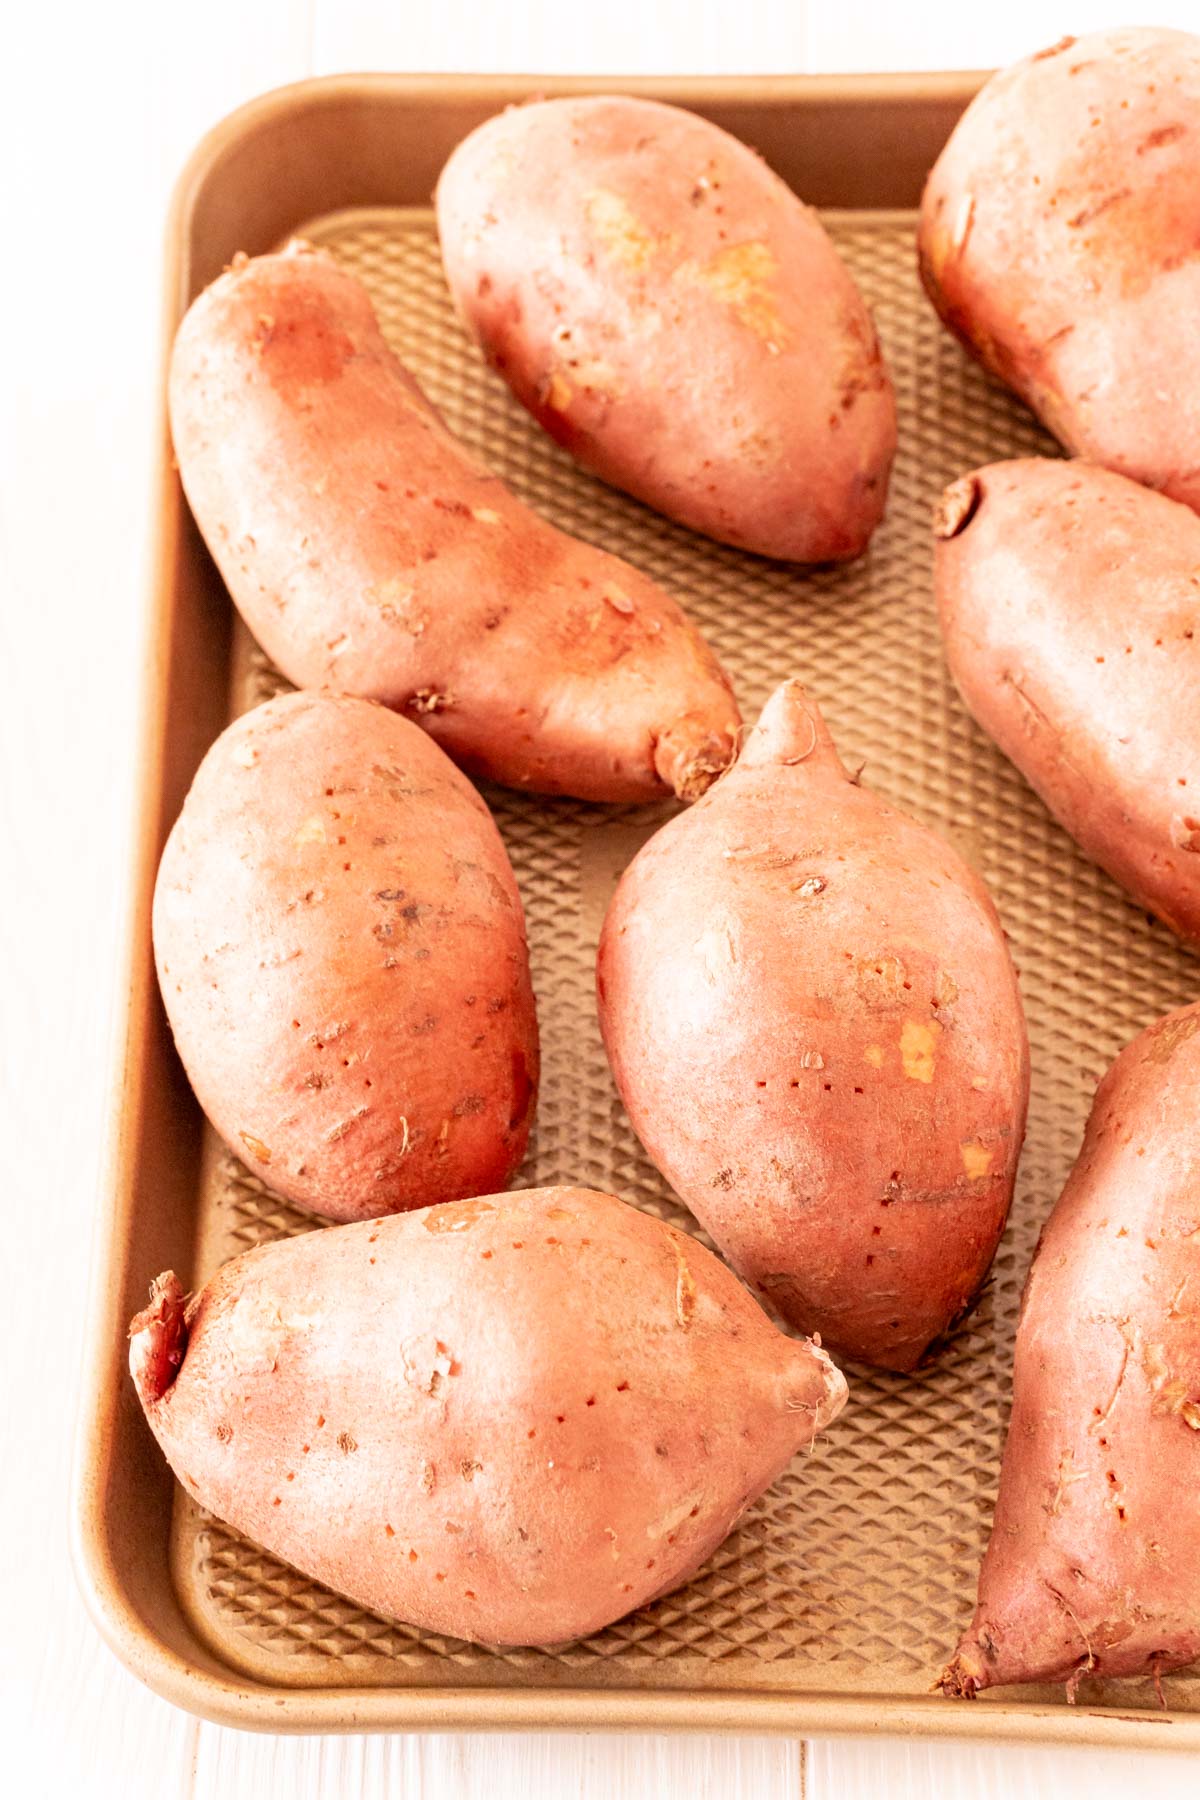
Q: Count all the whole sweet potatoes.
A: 5